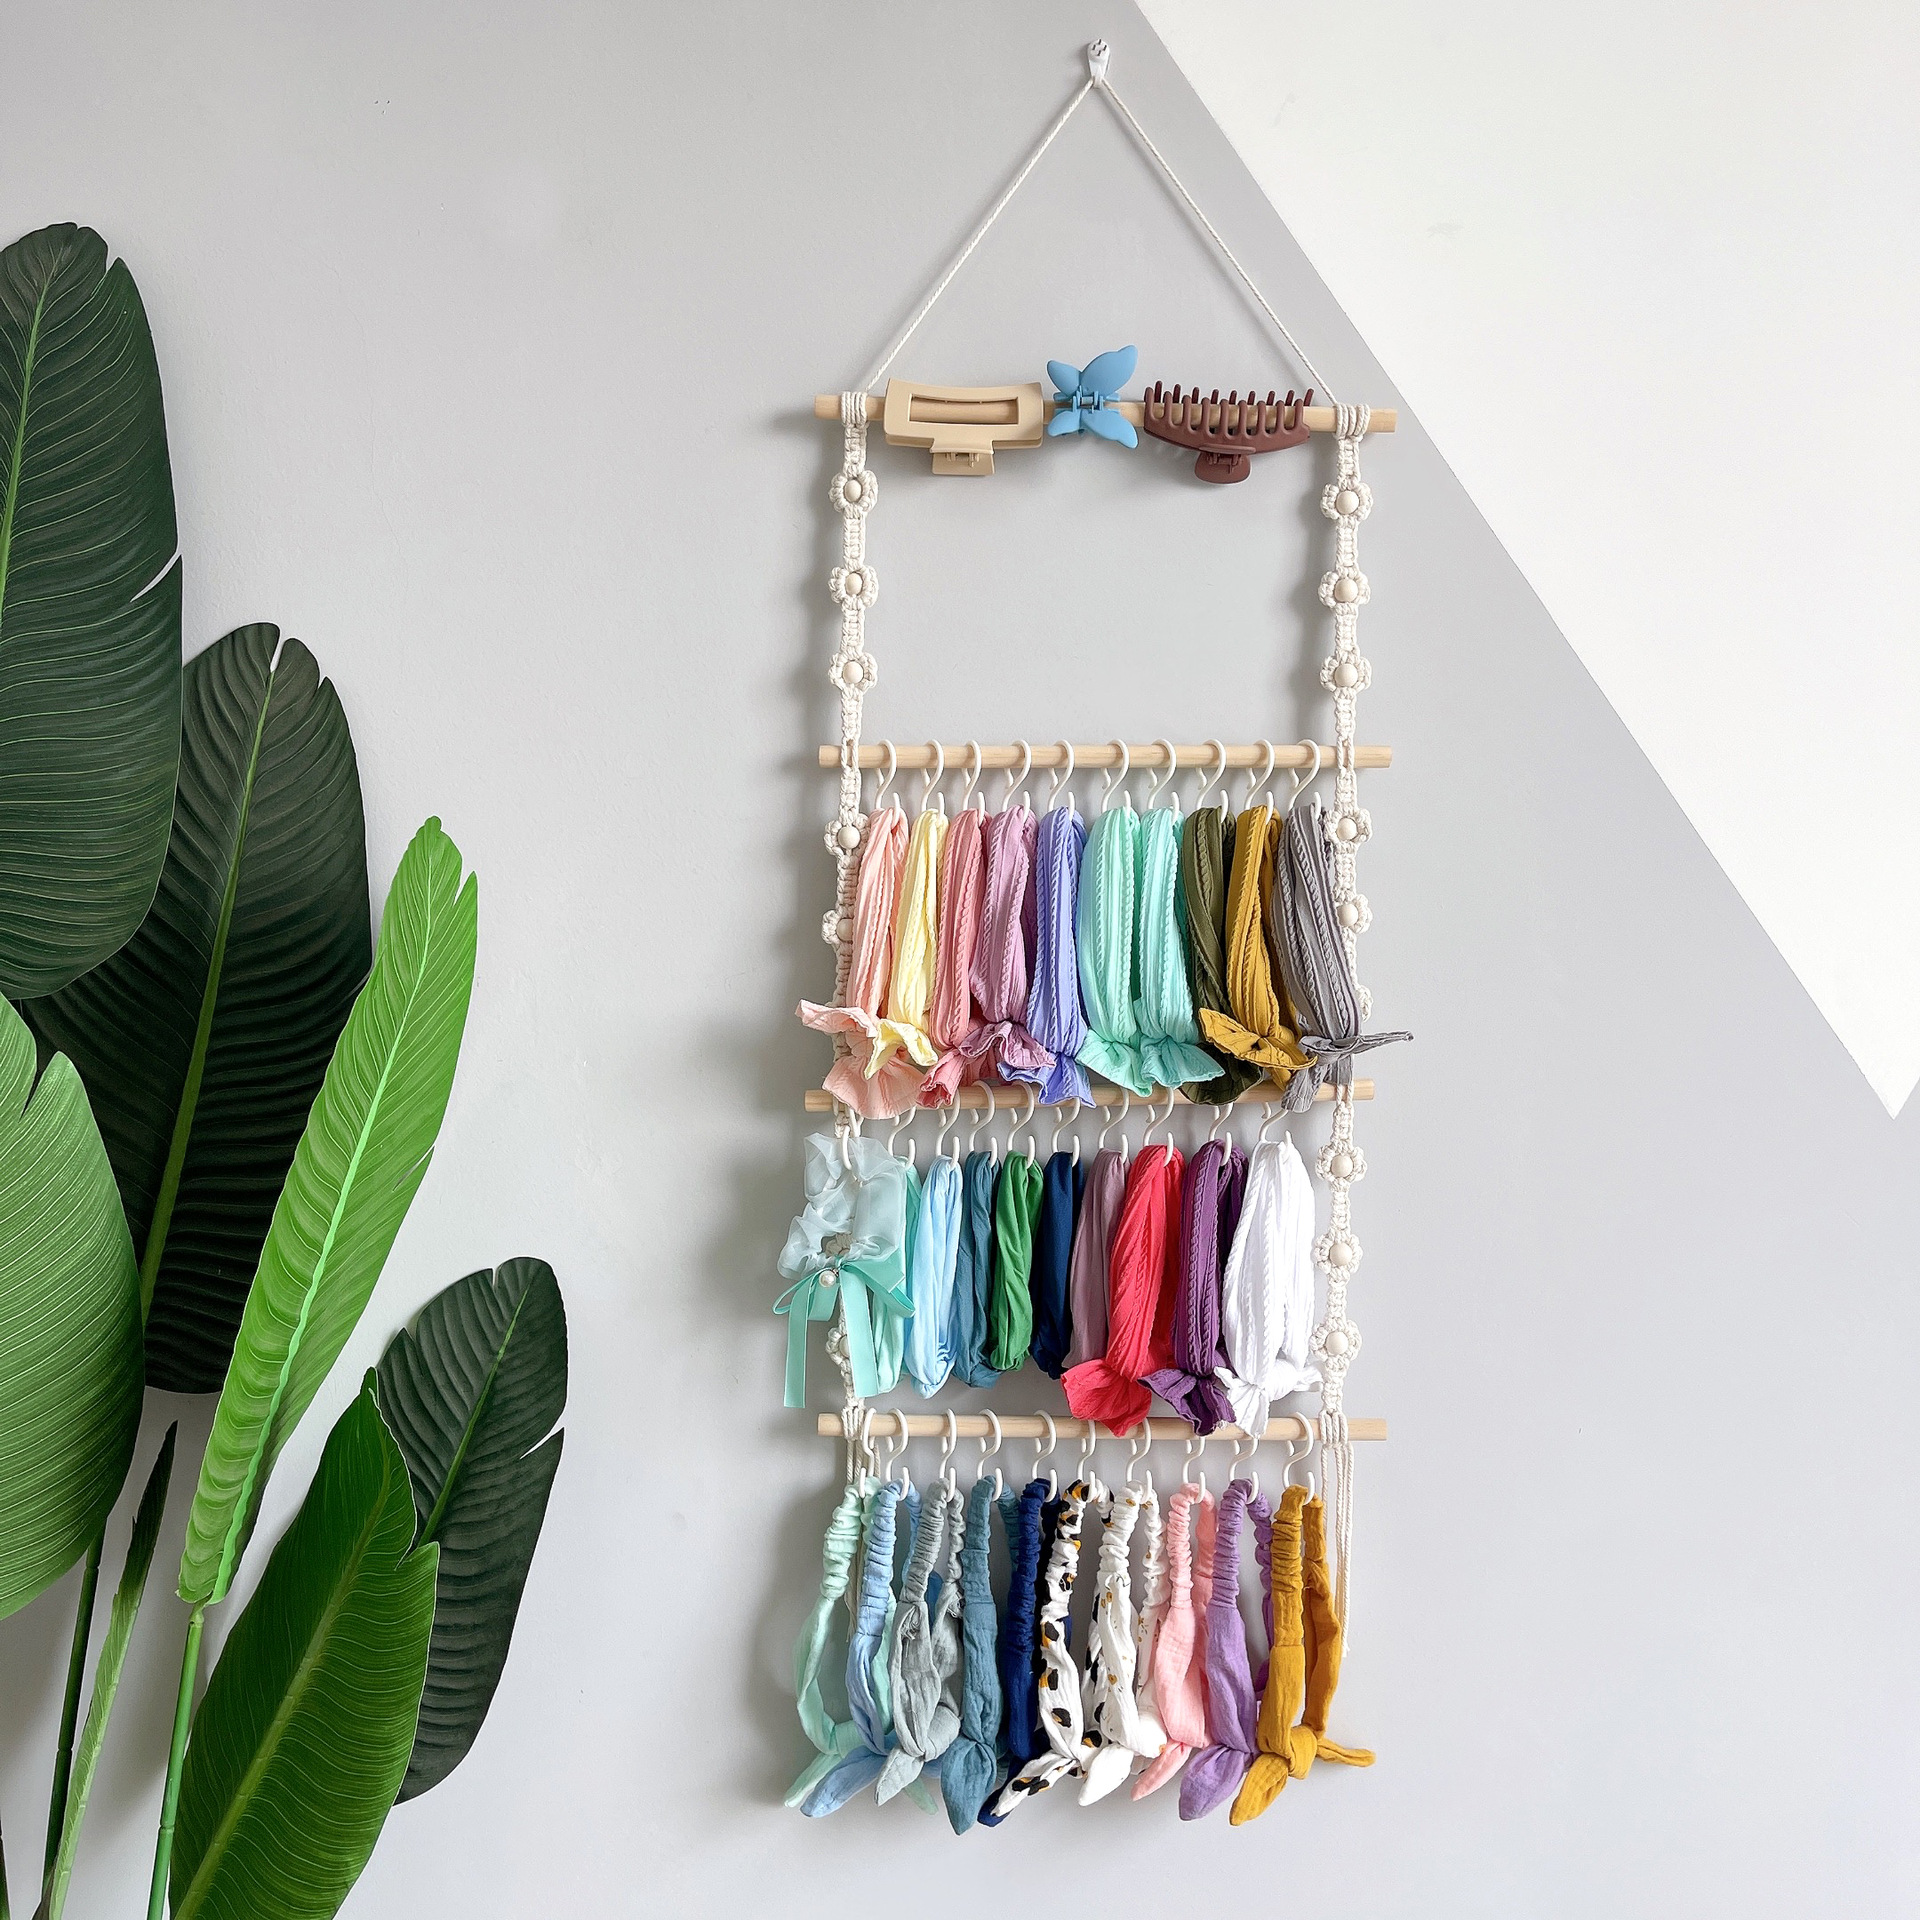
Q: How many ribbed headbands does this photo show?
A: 13